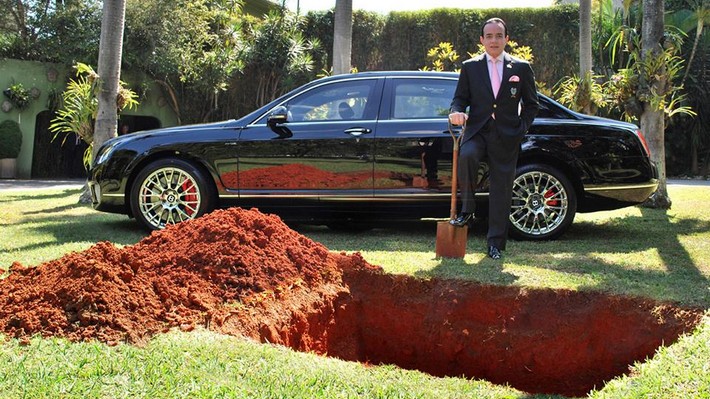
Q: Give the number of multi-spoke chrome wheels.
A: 2